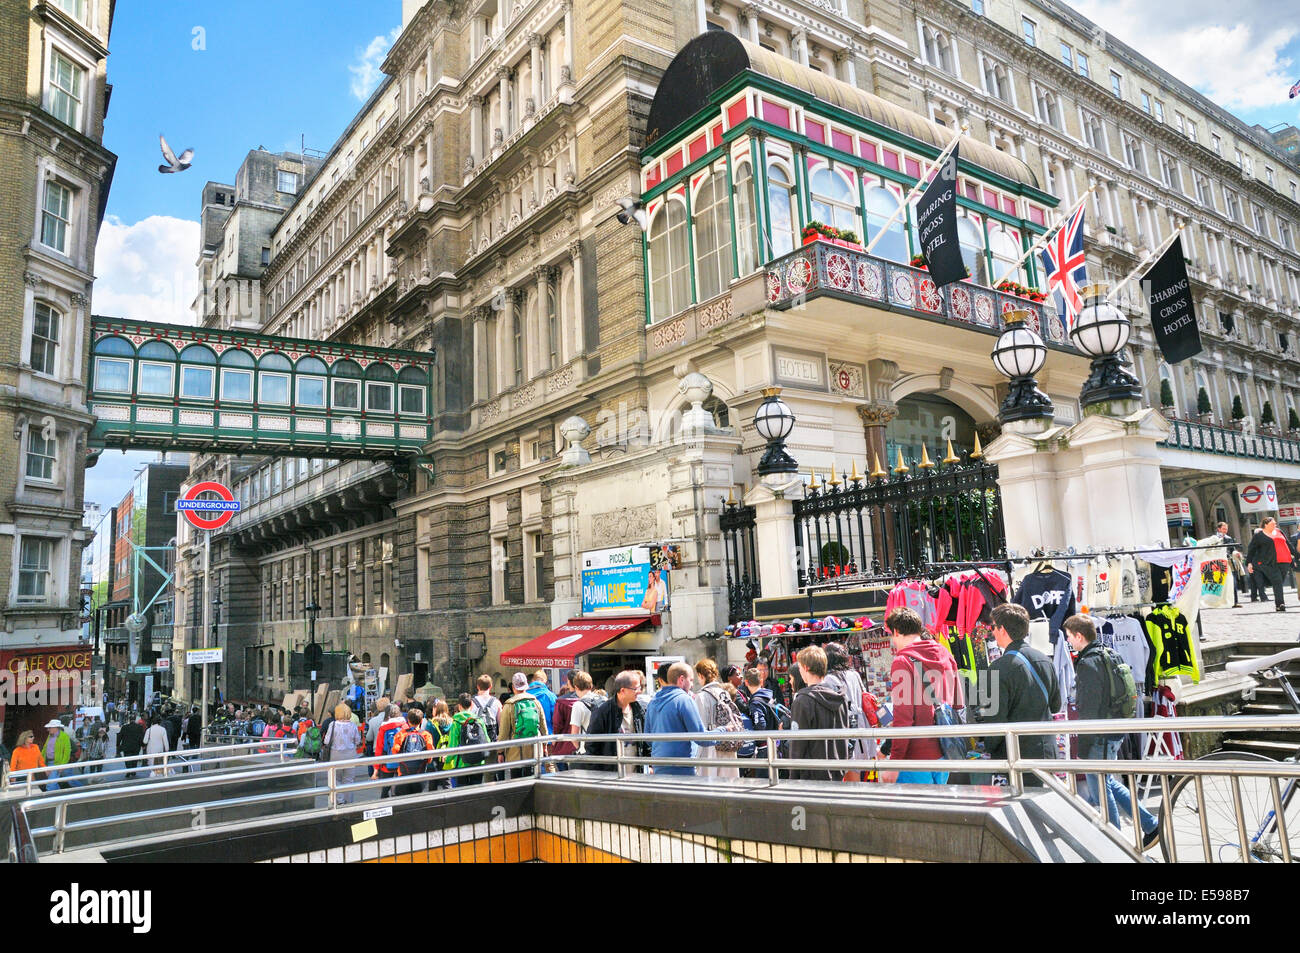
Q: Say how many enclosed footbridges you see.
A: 1